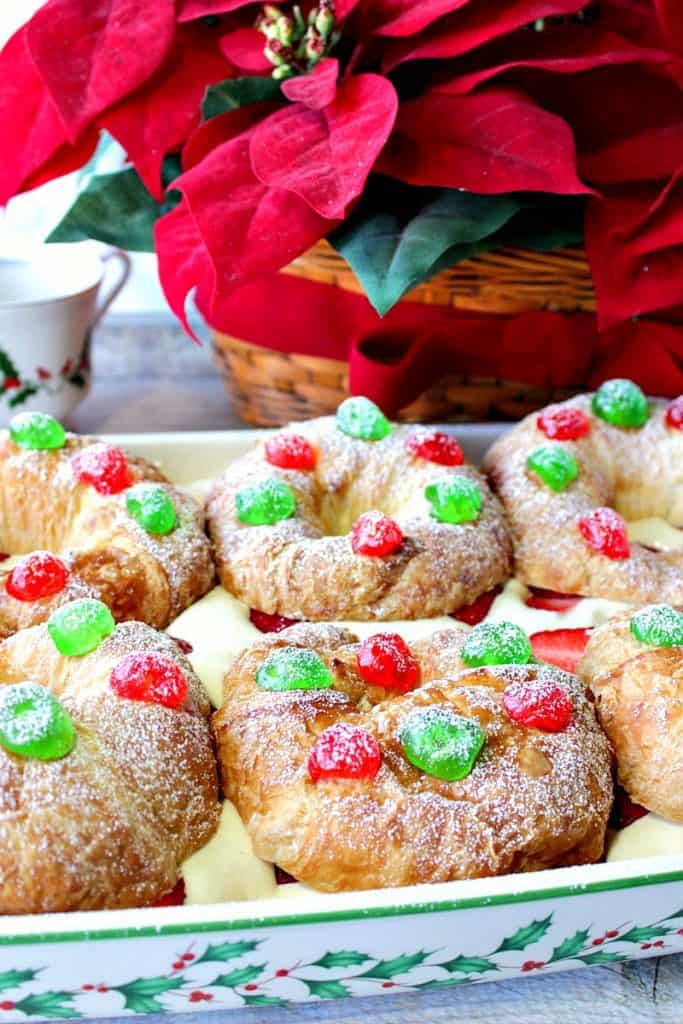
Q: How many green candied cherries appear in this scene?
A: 13